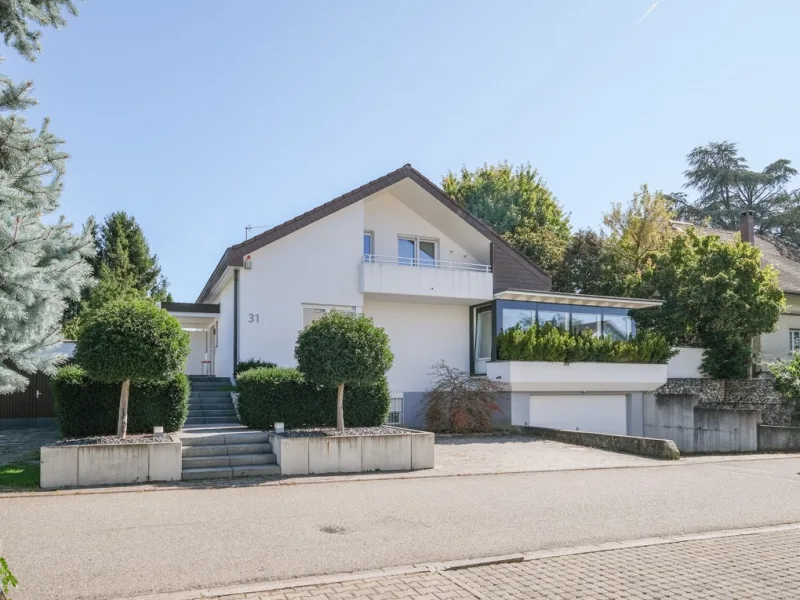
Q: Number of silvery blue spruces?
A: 1